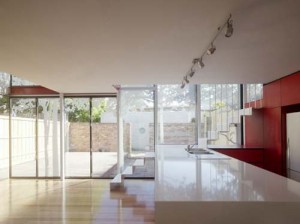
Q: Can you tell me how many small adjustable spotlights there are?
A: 6